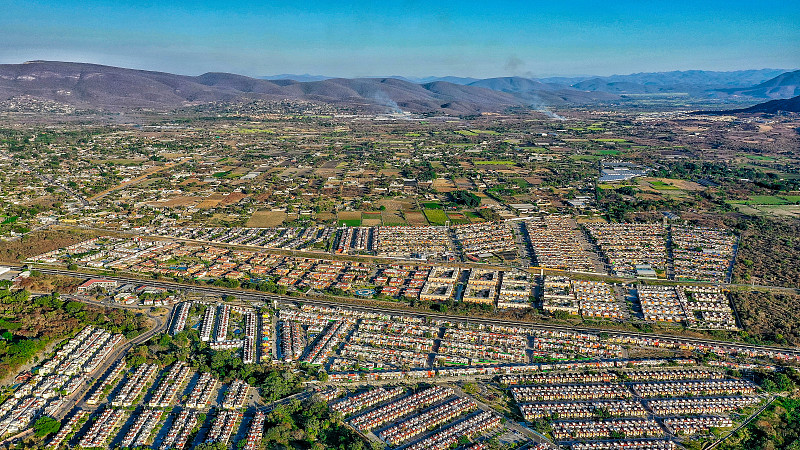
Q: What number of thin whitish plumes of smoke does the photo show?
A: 2